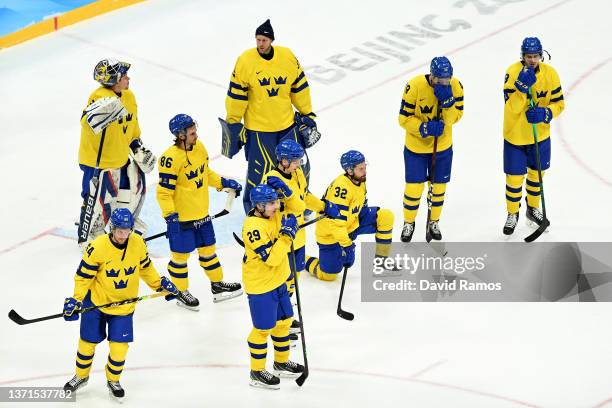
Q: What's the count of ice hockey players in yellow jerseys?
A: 9